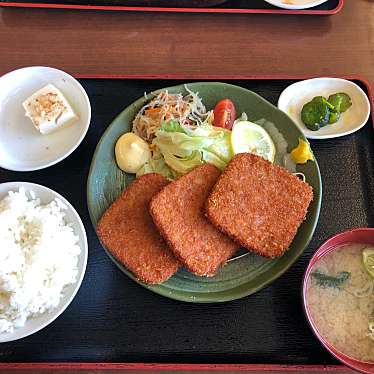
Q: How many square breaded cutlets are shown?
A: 3